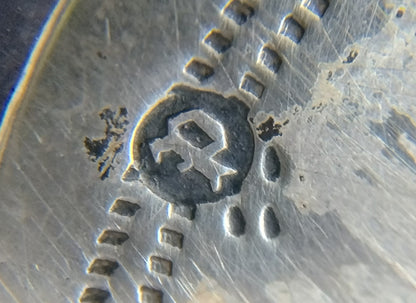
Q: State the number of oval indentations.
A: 3